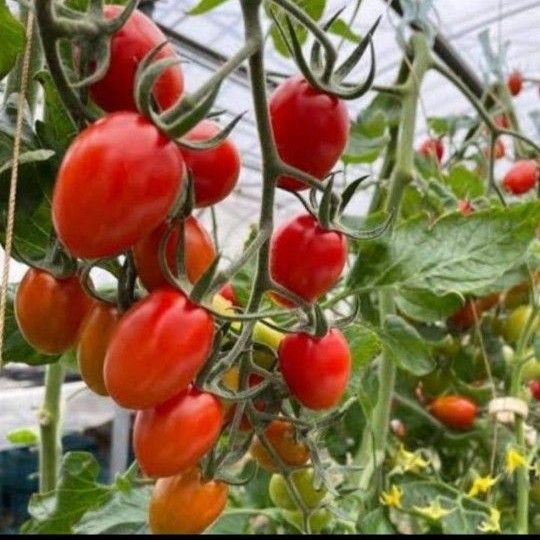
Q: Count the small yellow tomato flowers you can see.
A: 6